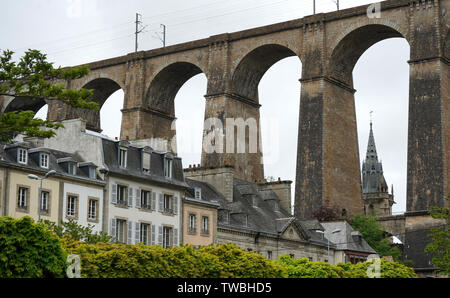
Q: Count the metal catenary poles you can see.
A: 4